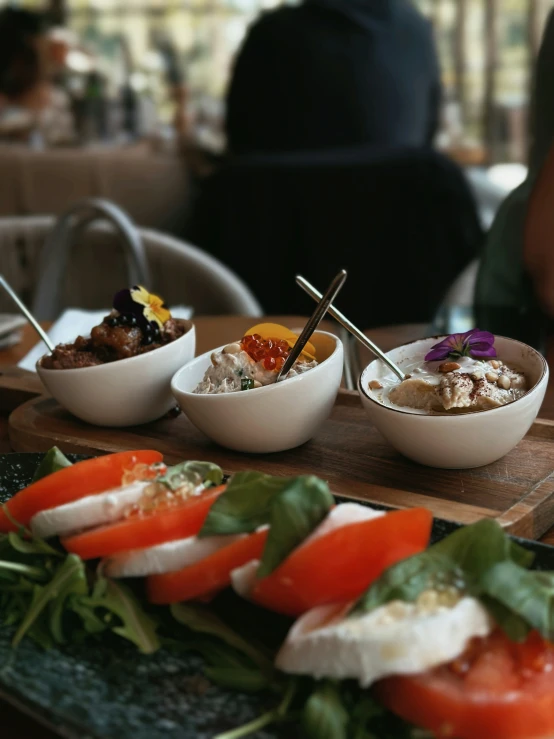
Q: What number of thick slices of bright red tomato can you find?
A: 5